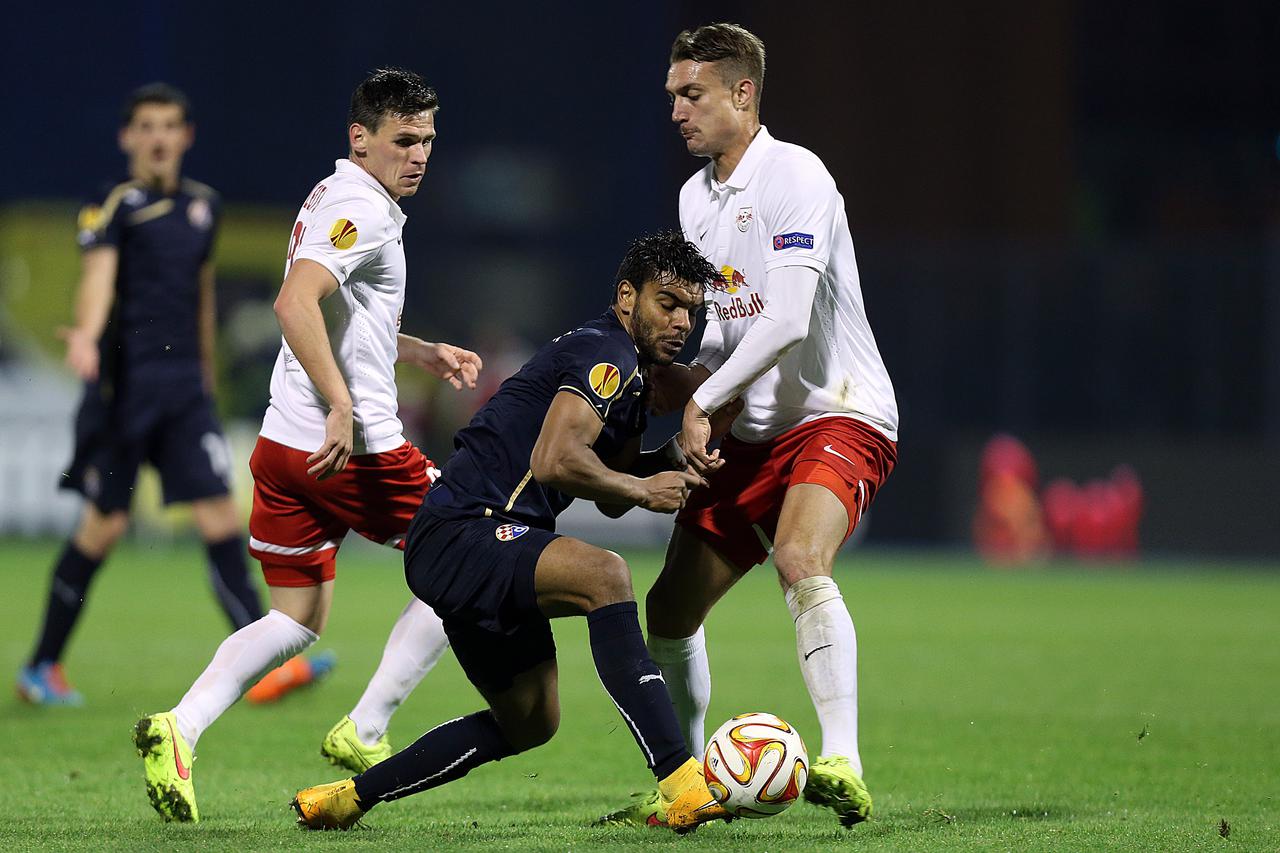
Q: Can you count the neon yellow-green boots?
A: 4